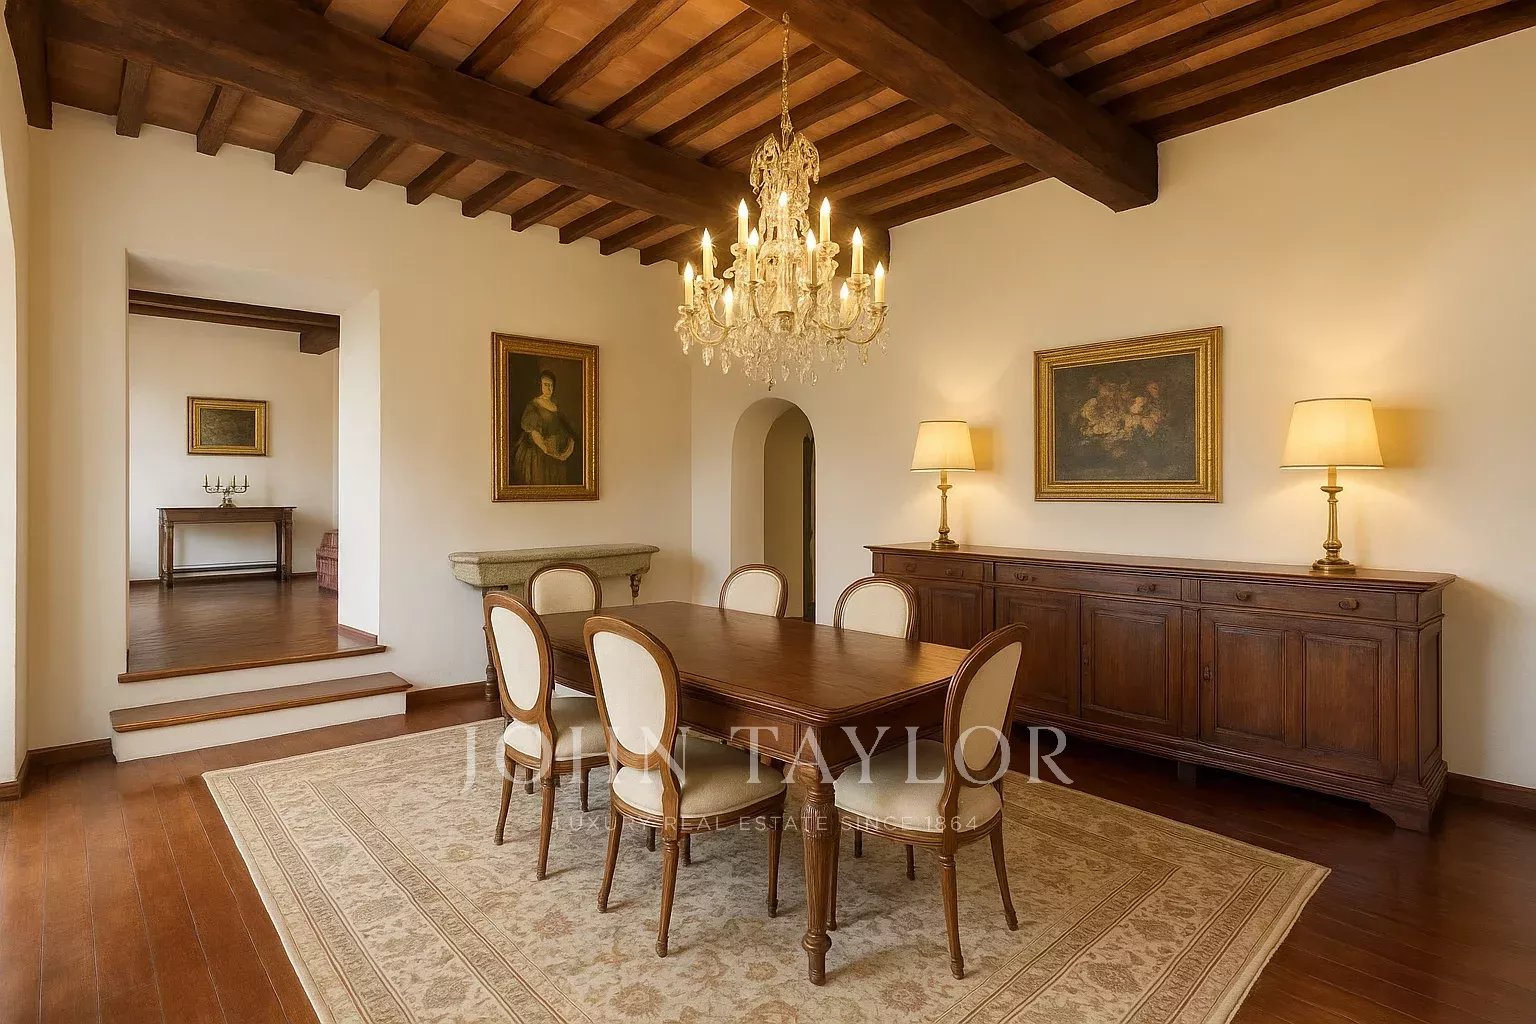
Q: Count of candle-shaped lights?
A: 11